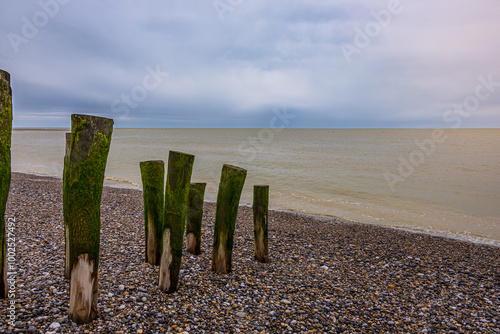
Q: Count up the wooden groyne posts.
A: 8